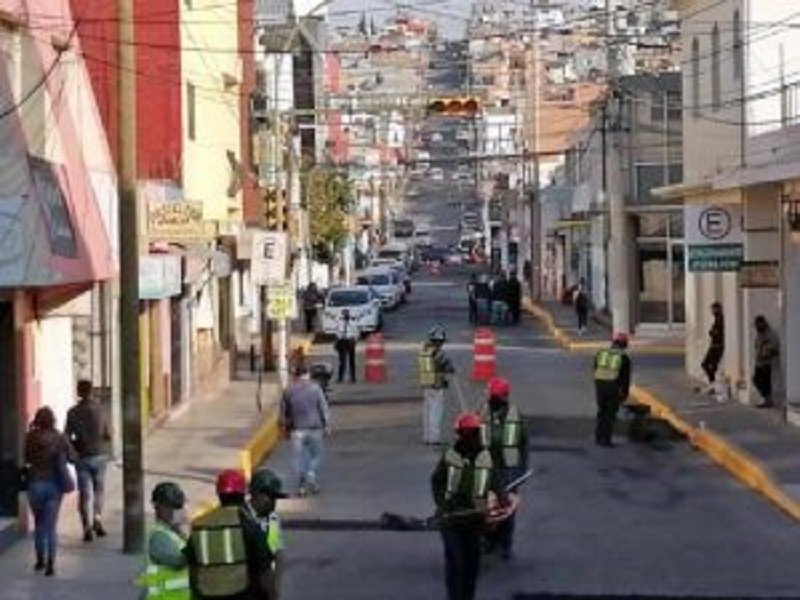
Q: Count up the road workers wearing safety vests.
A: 7